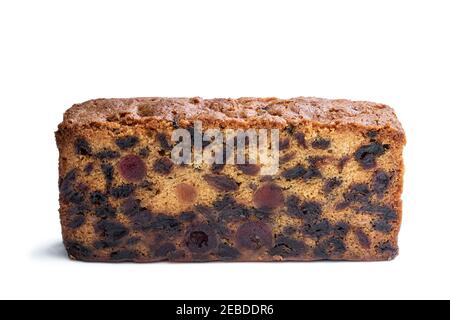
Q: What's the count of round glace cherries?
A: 5